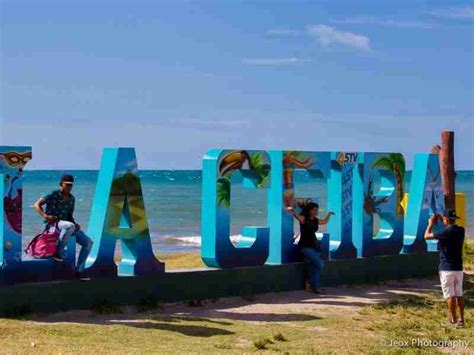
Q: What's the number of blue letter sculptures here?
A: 7